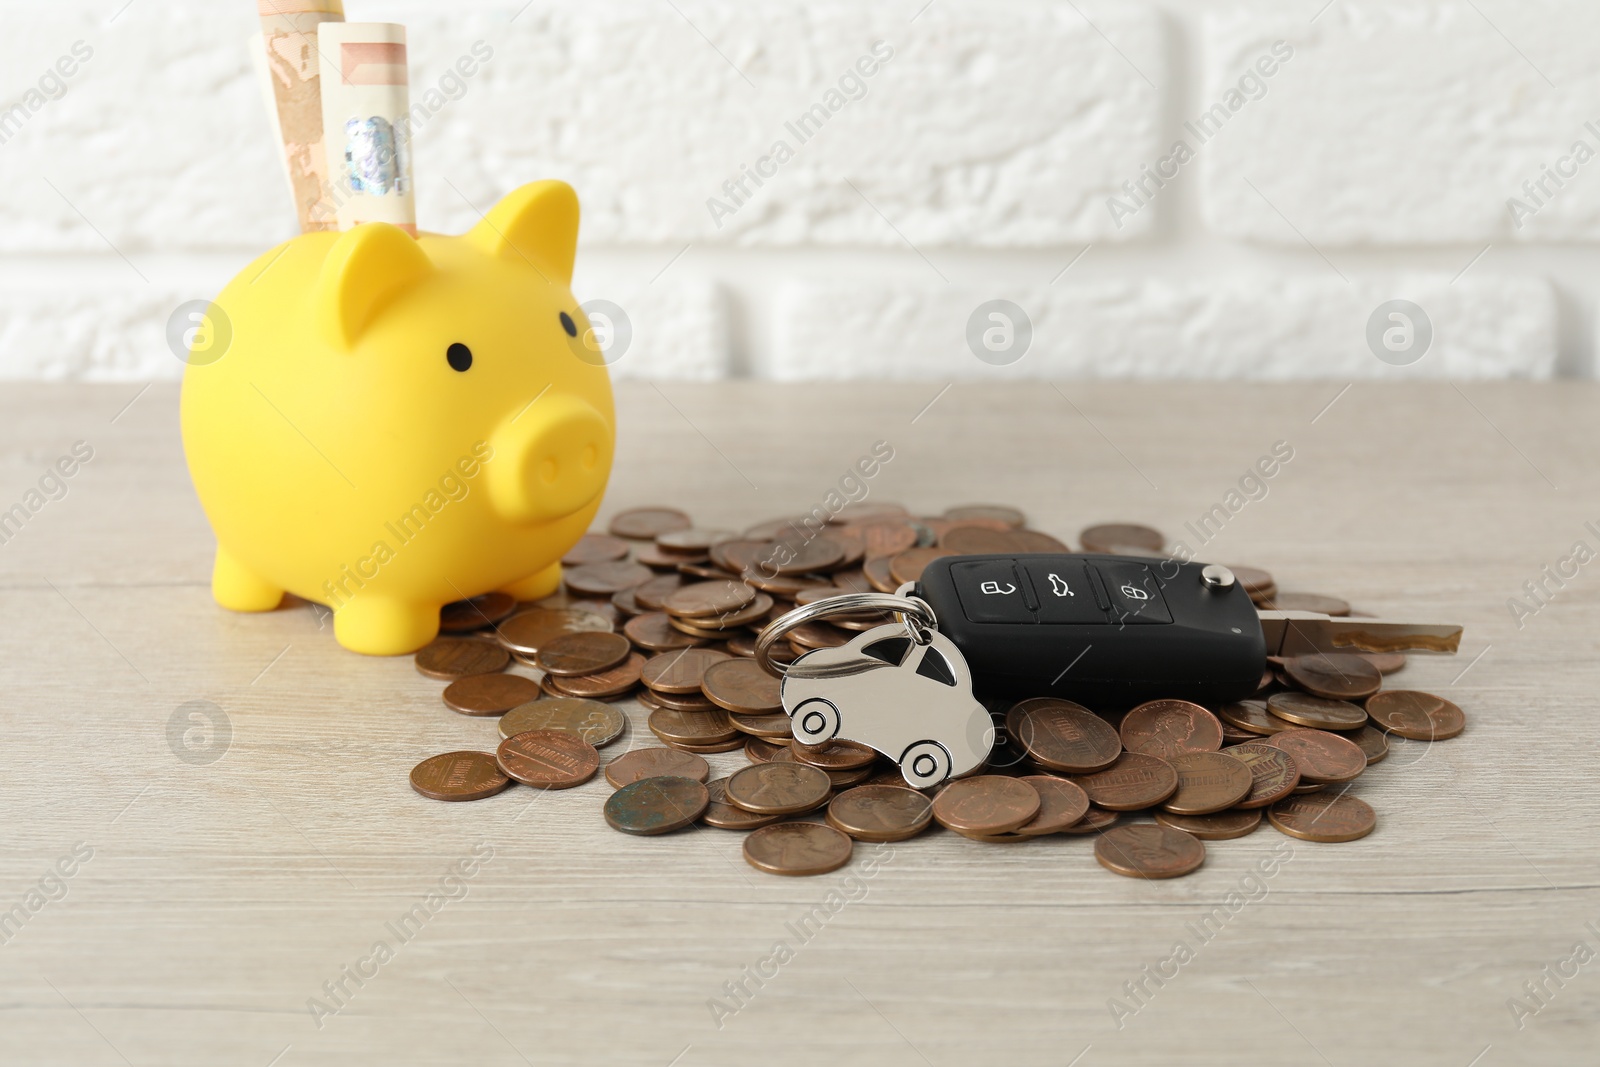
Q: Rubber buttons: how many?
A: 3